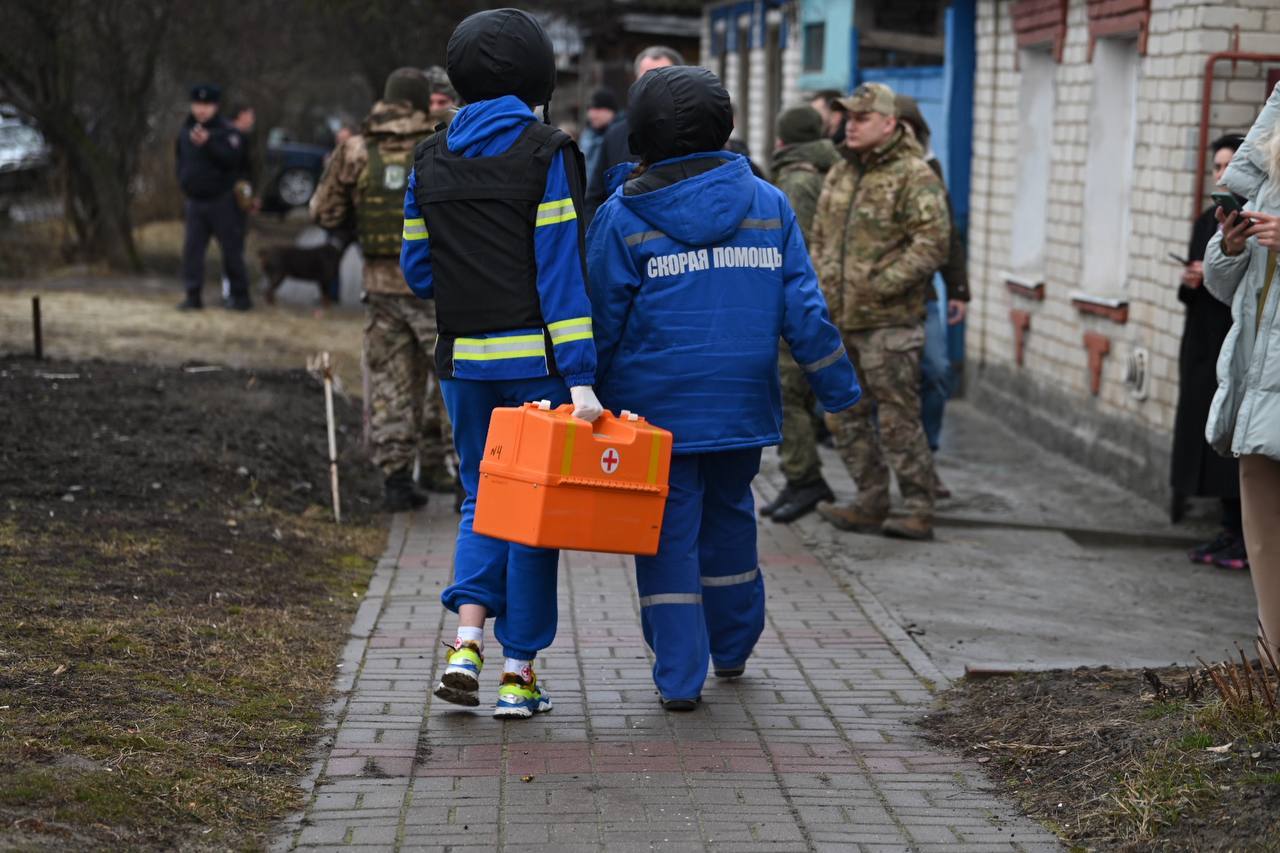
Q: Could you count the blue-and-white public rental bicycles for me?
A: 0